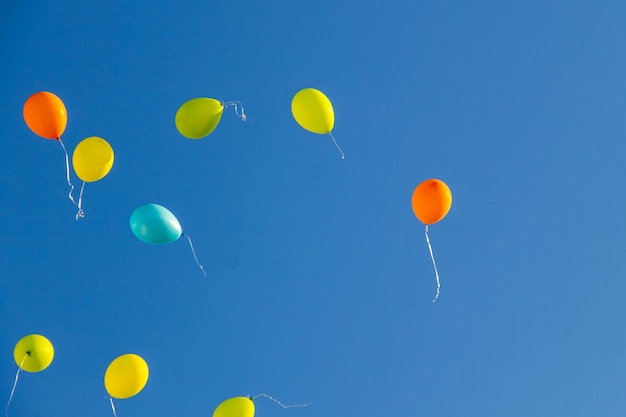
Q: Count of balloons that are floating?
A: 9